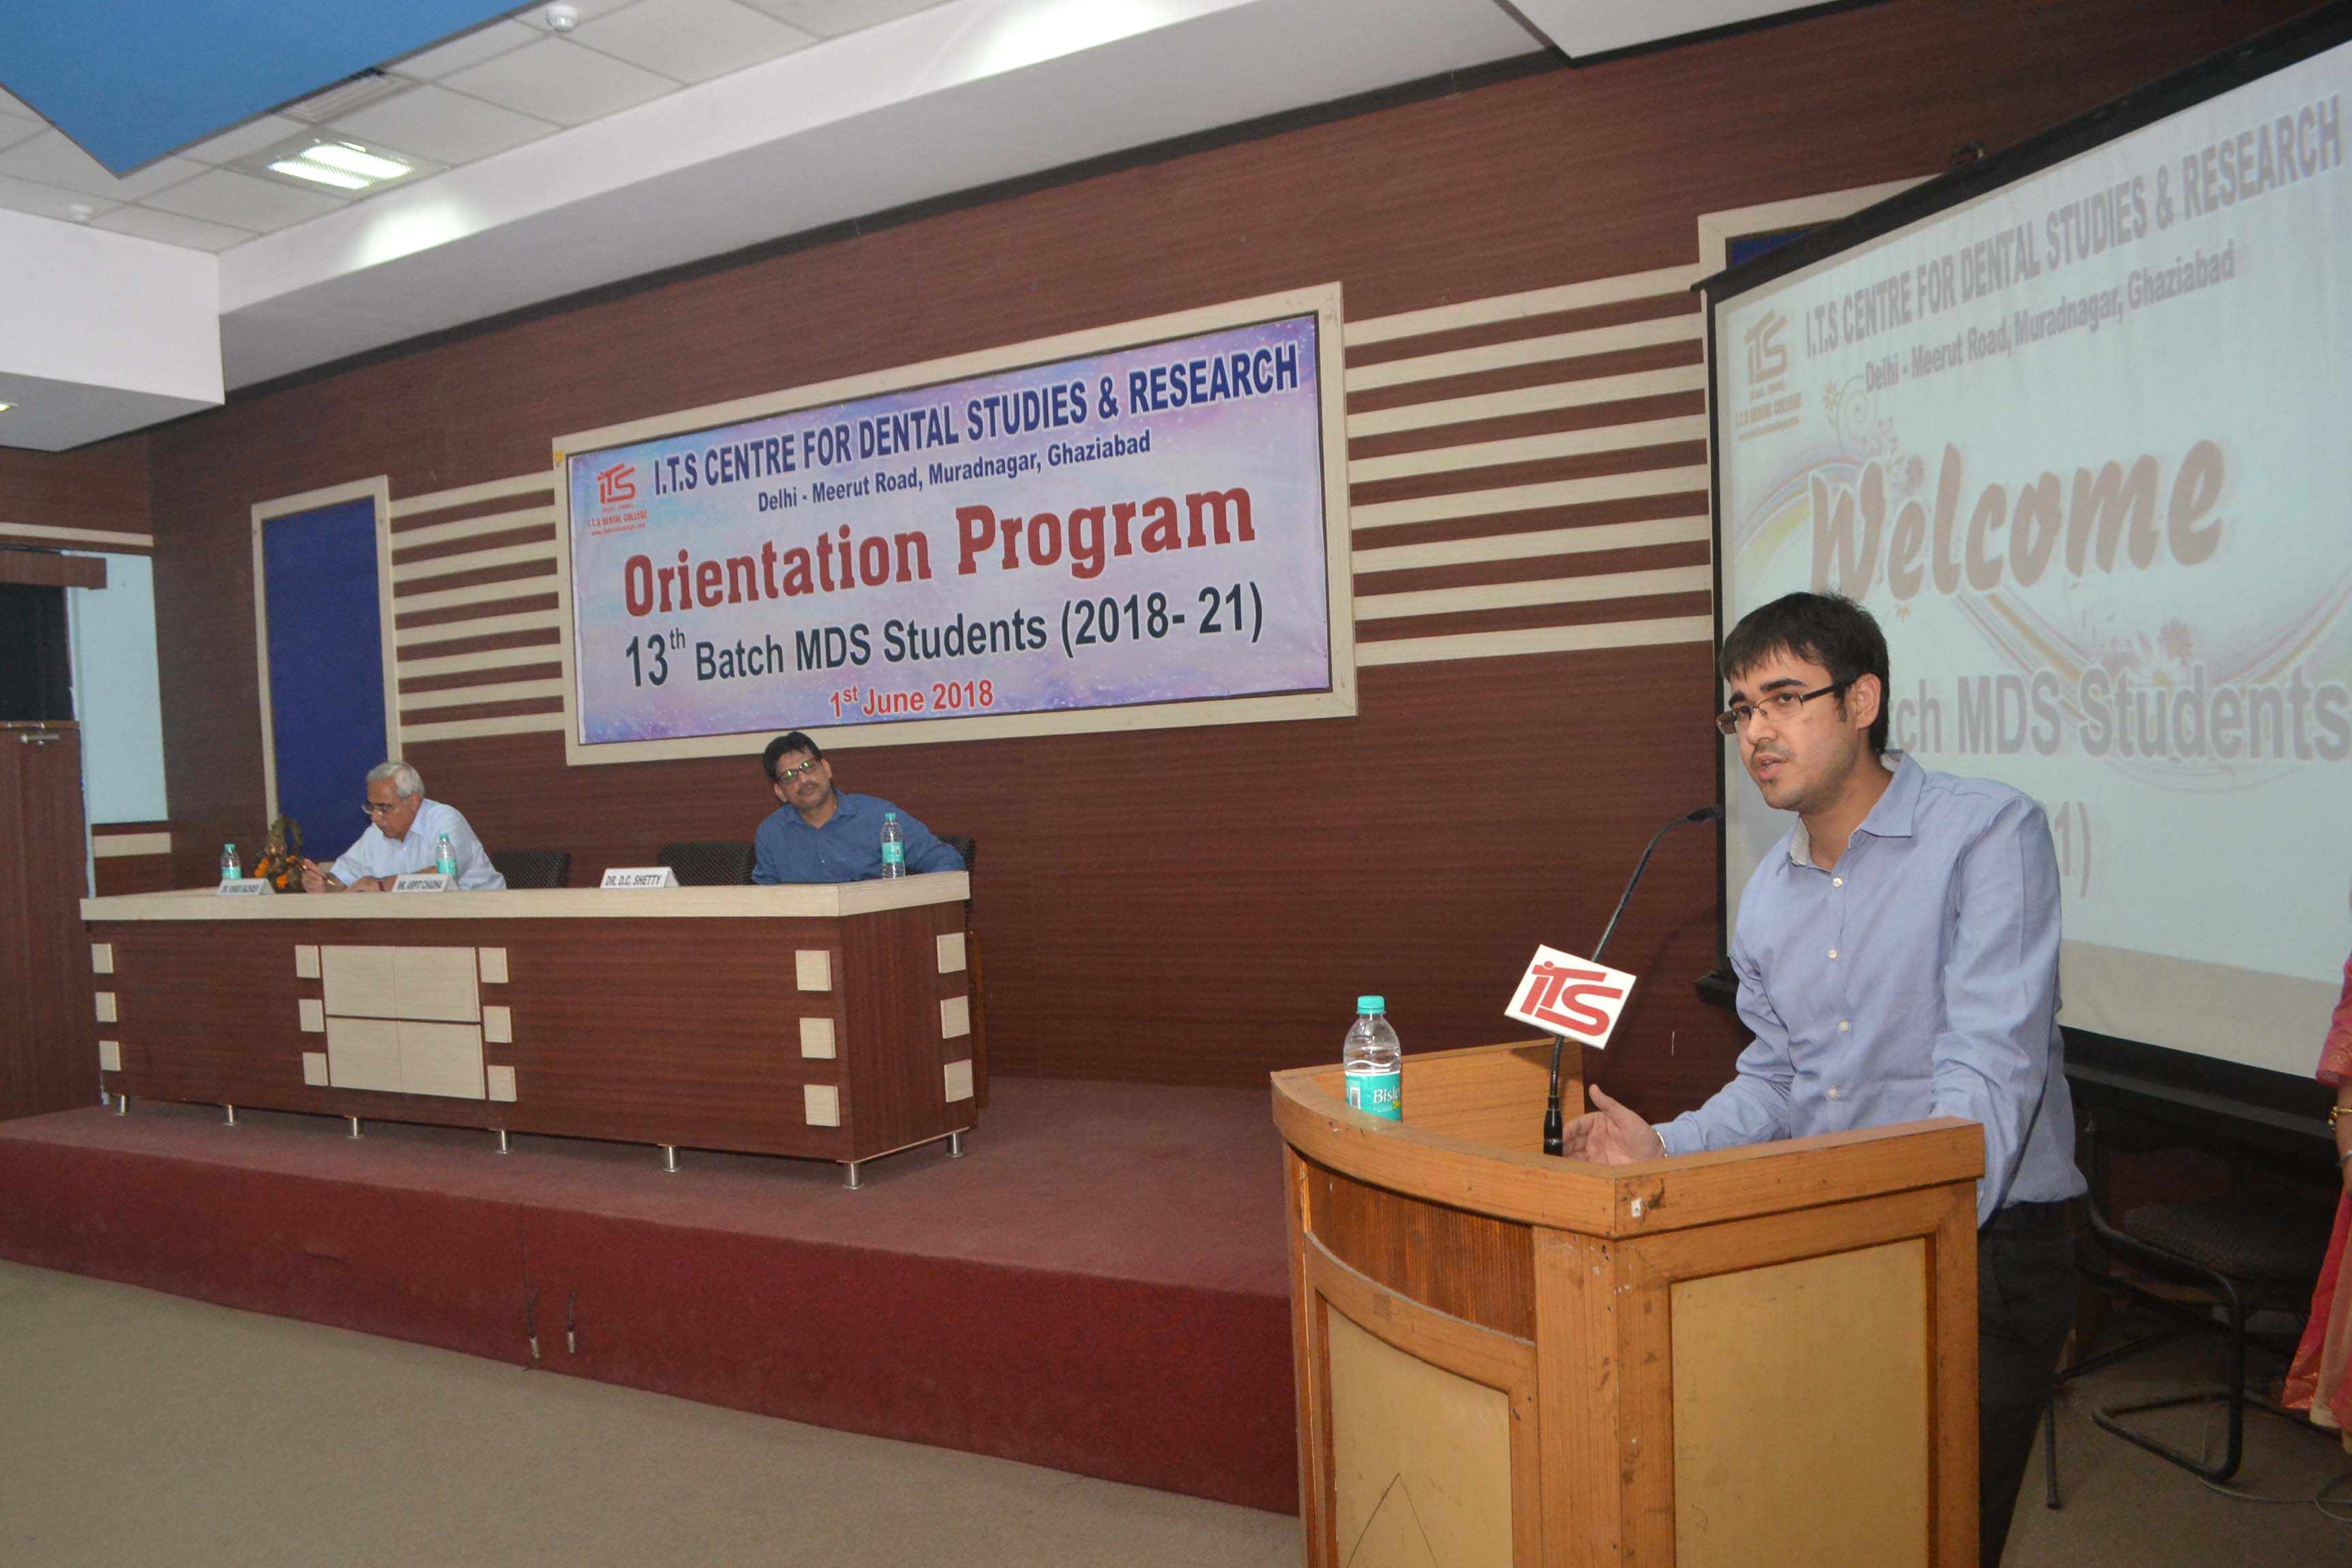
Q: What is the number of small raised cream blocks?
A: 15